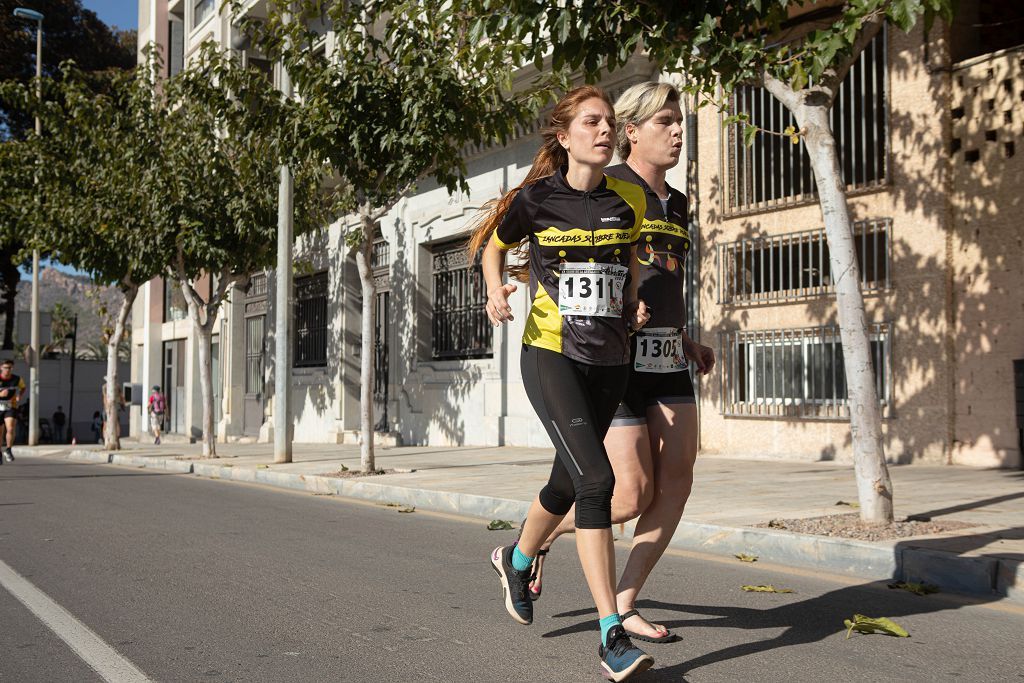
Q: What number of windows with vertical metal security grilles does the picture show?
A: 5